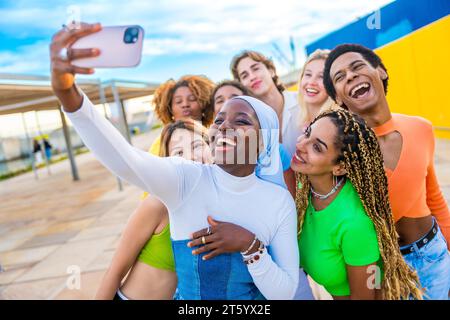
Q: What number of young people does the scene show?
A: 8